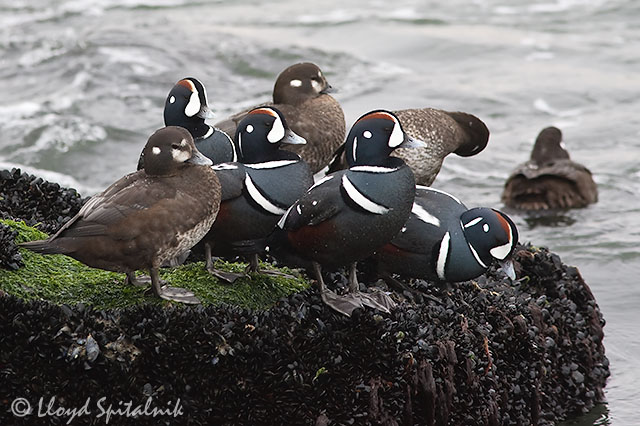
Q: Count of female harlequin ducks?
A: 4